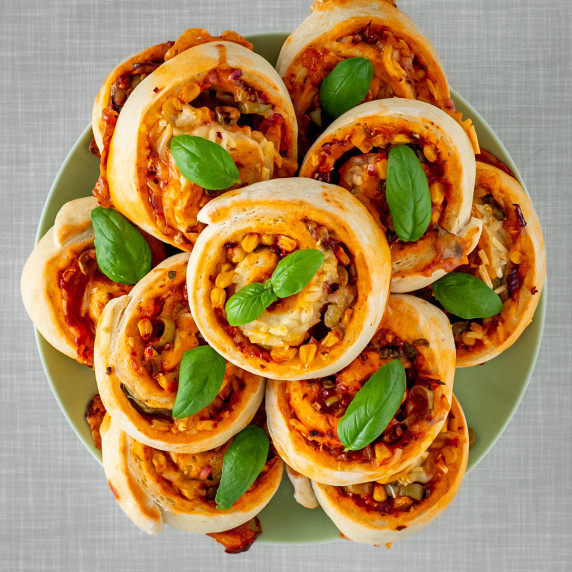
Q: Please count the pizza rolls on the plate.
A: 11